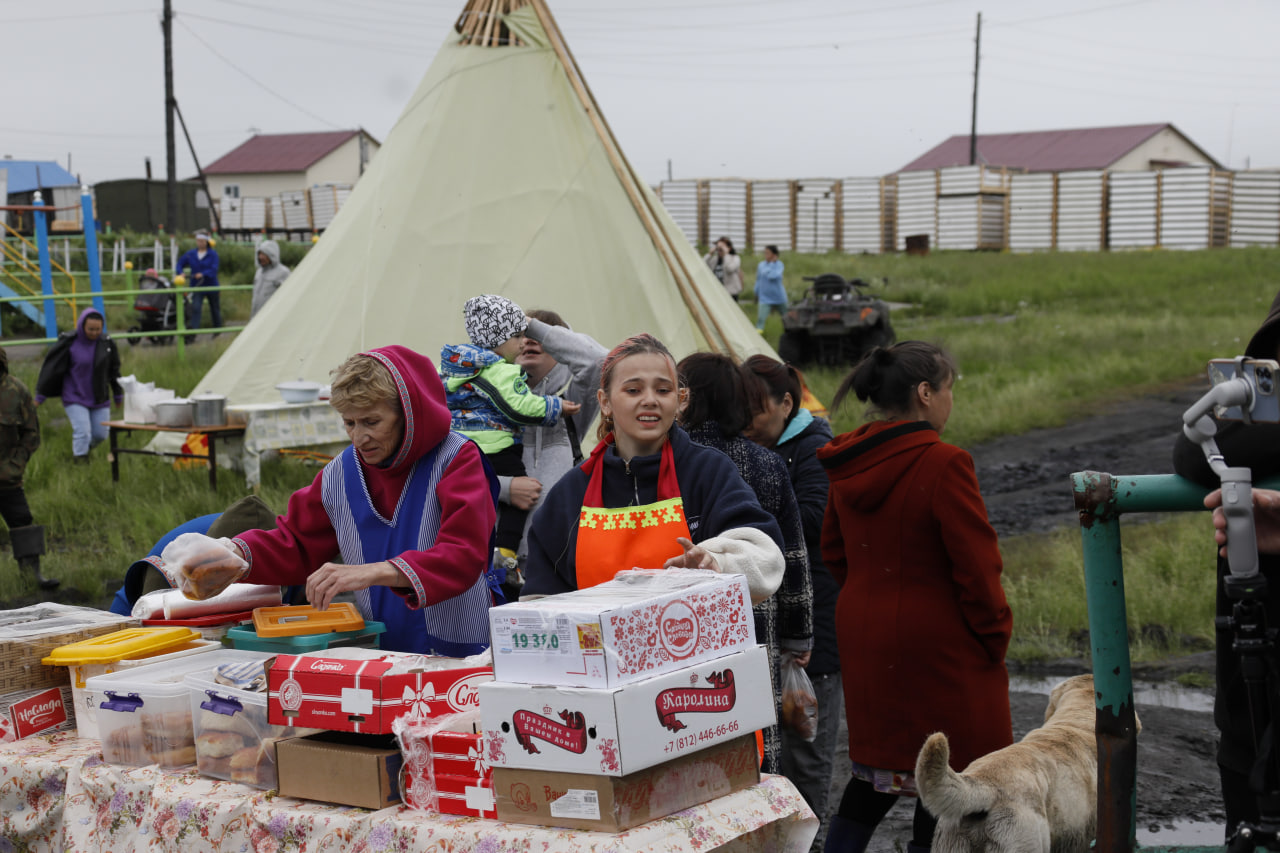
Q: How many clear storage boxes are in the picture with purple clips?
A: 2